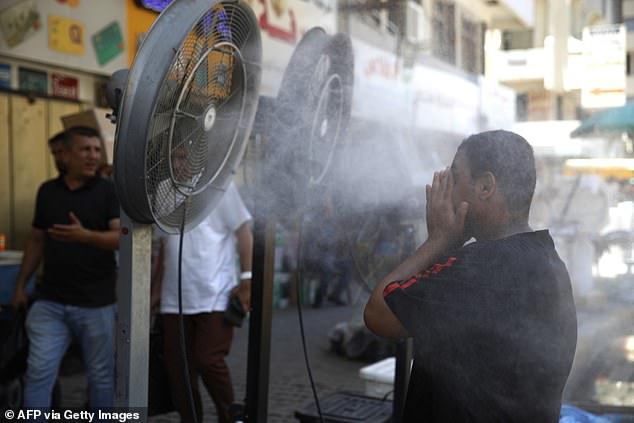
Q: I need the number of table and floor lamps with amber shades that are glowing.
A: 0